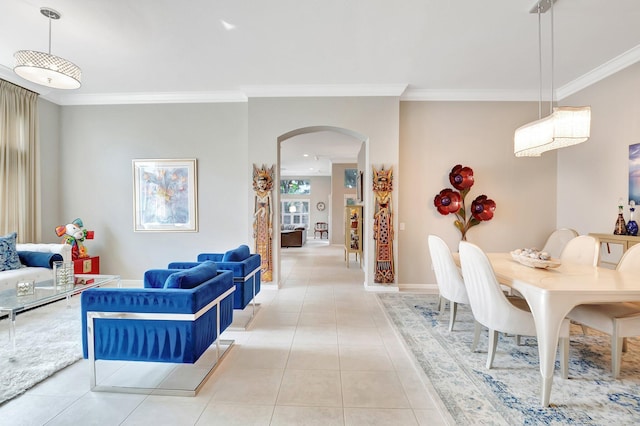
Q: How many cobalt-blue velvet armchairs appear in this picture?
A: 2